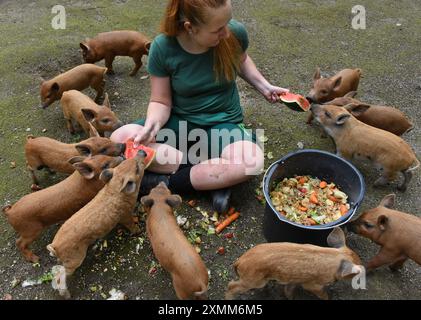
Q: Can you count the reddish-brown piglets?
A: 12